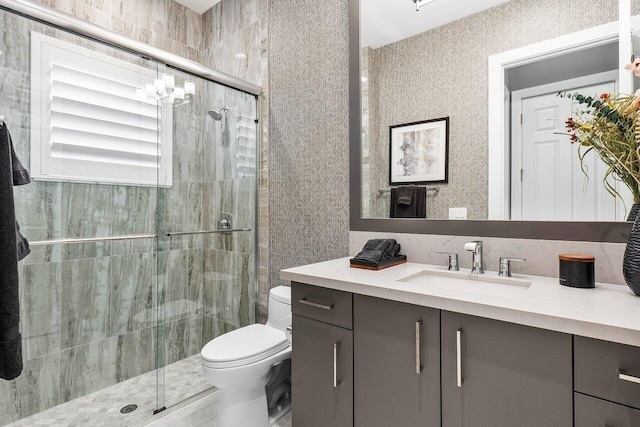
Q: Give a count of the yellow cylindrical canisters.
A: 0